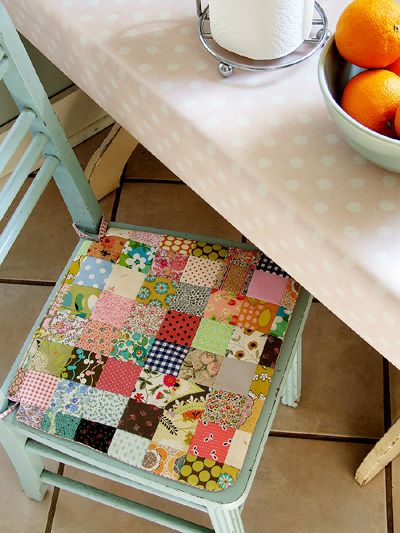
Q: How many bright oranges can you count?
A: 4